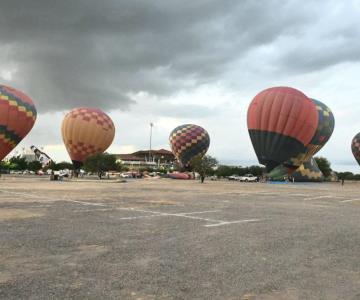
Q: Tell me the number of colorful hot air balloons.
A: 6